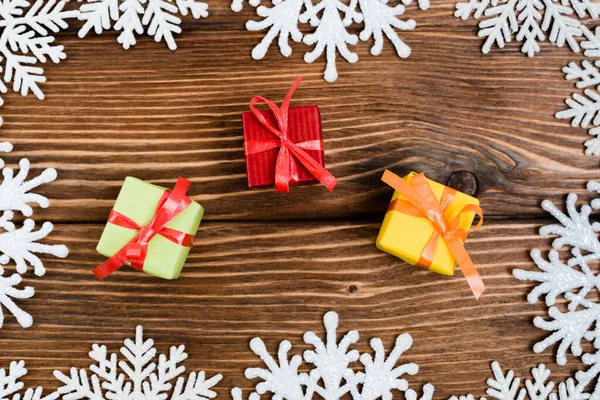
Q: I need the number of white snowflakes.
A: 11